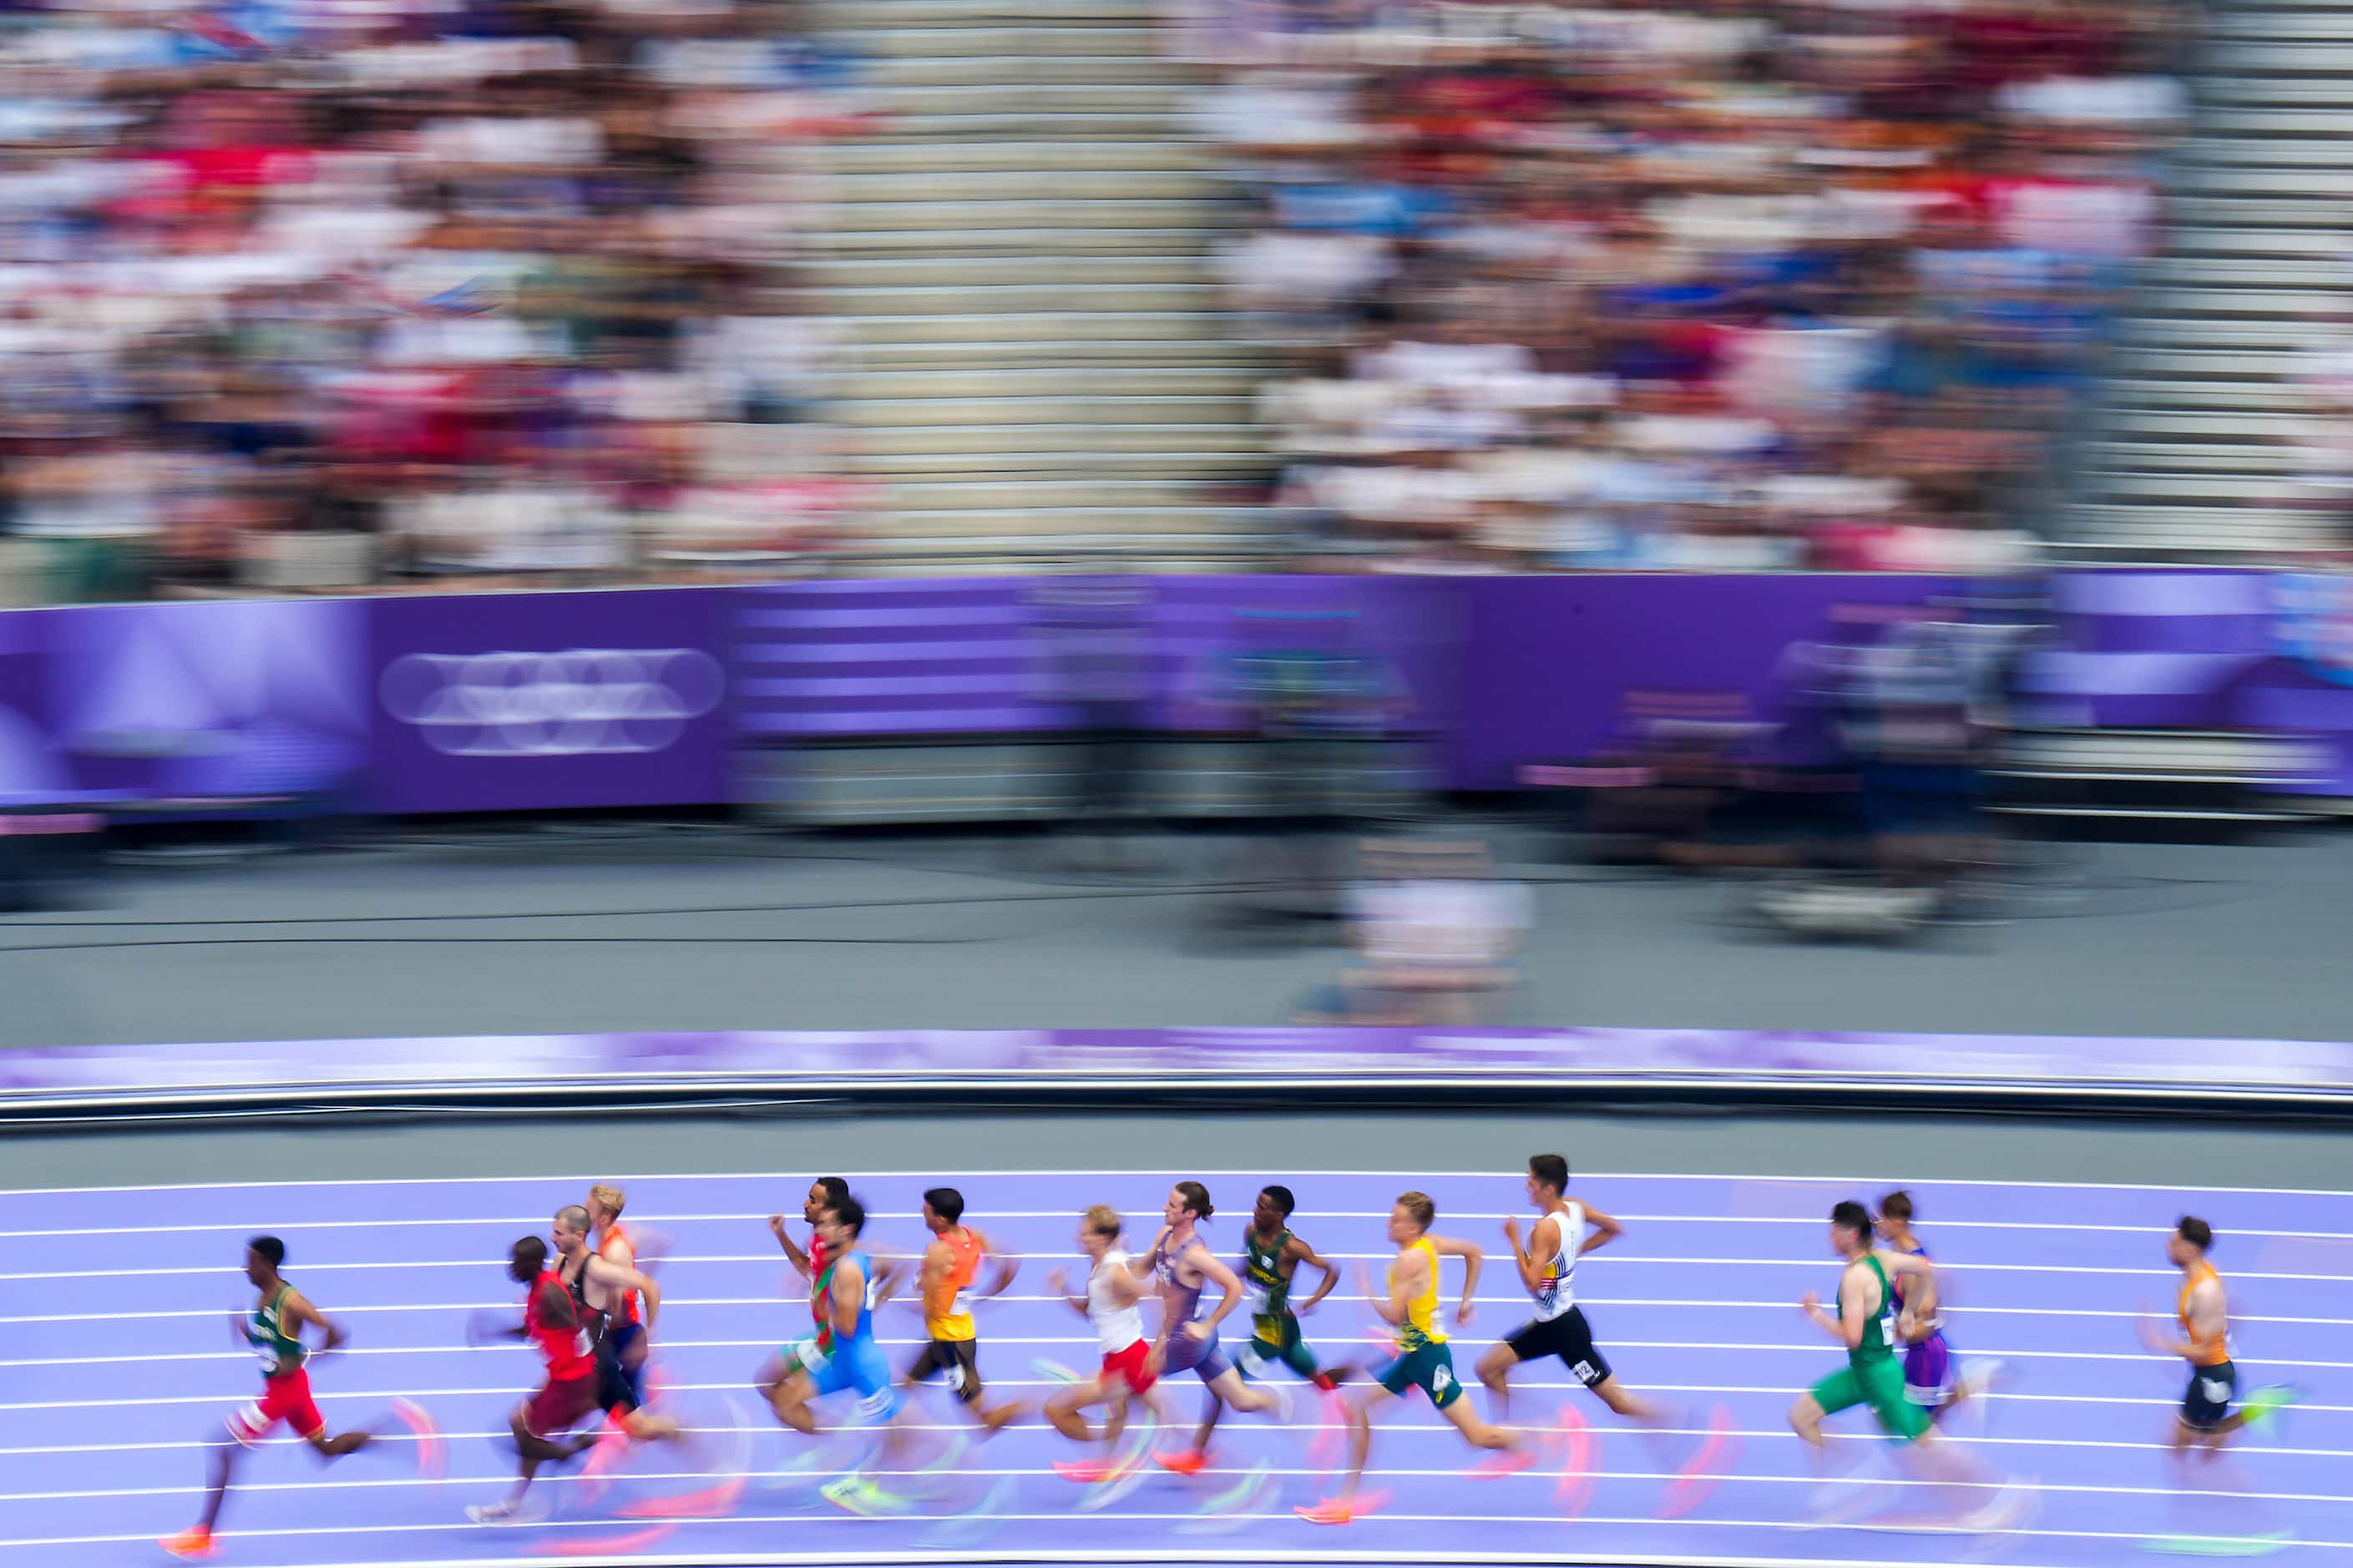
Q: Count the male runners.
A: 15